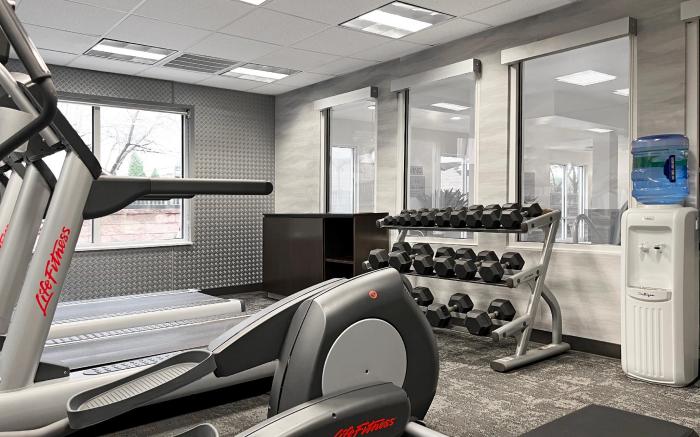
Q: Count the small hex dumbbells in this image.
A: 10